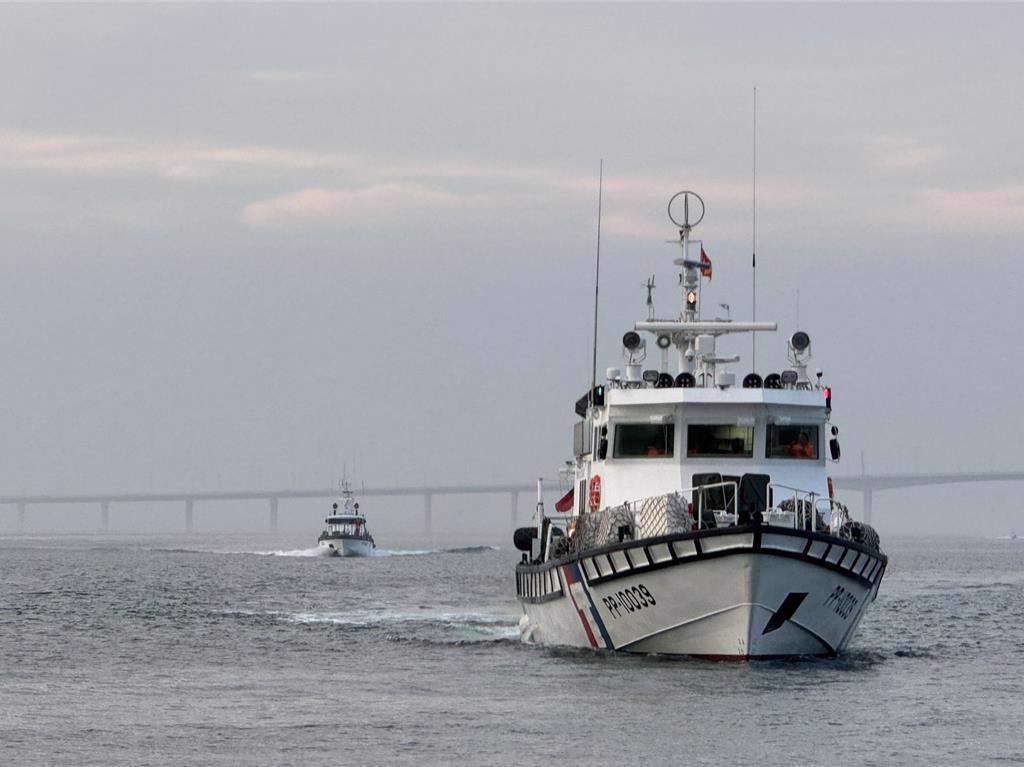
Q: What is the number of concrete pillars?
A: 7